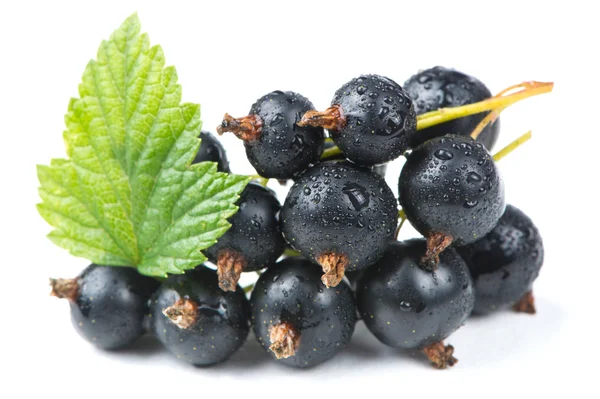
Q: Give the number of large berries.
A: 12